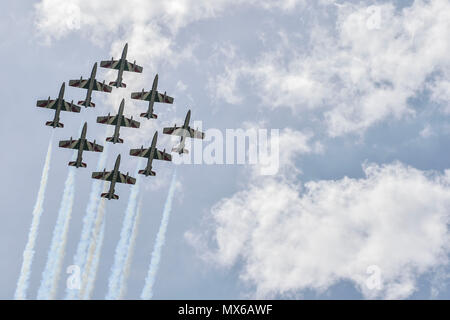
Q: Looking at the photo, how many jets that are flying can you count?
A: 9